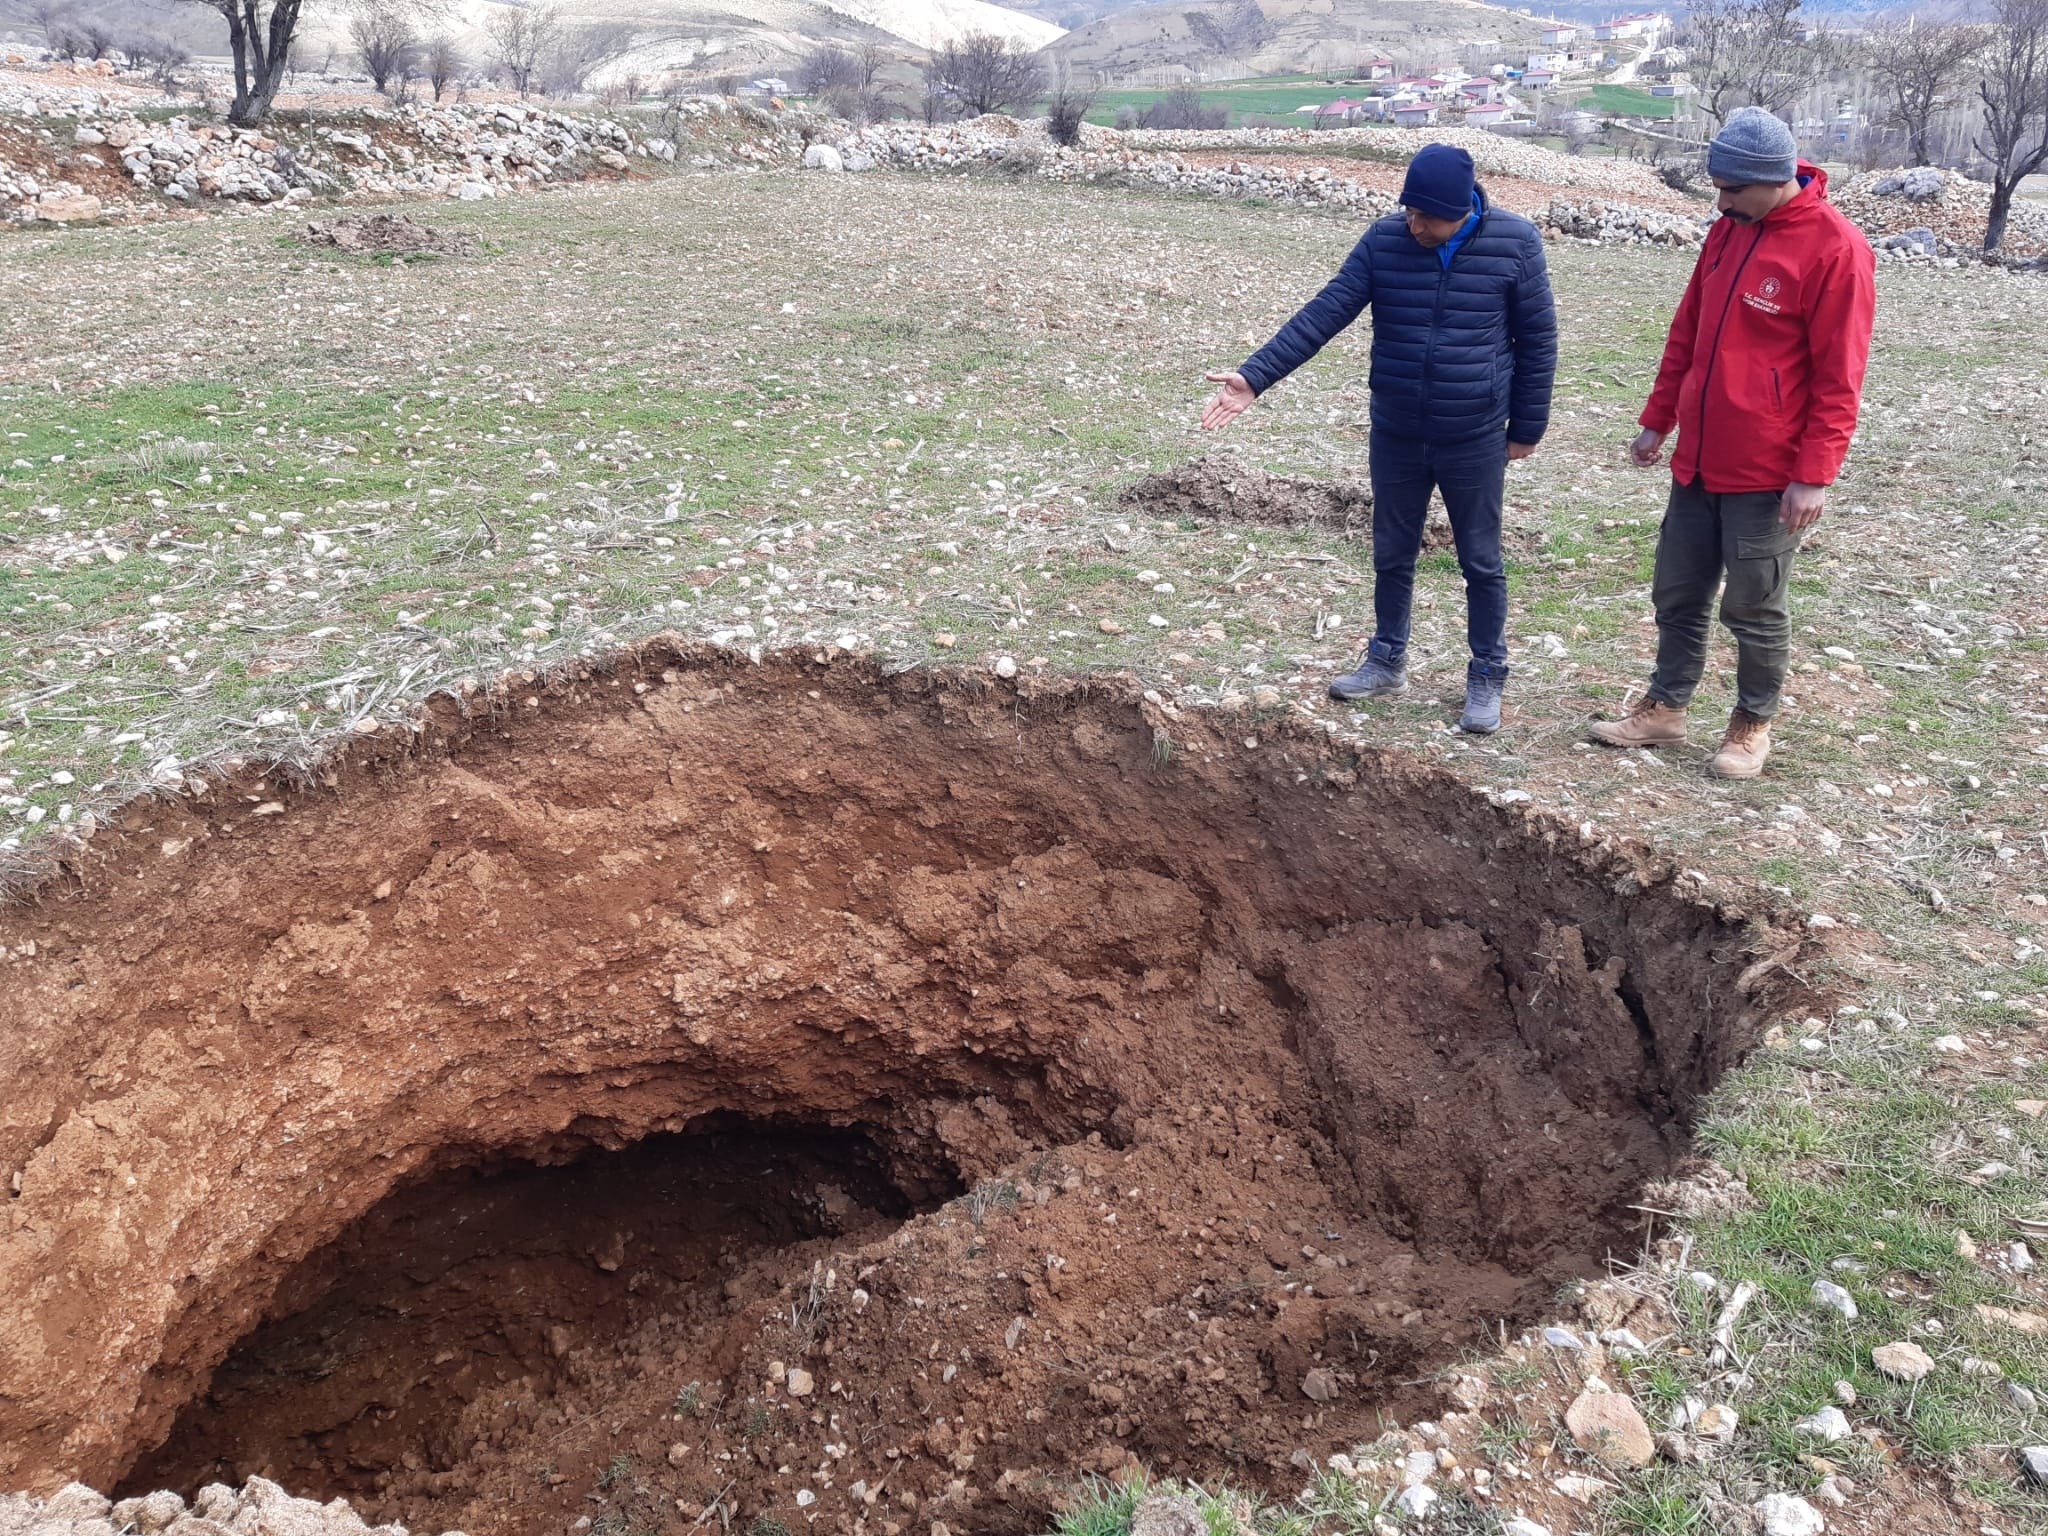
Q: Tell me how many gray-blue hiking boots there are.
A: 2